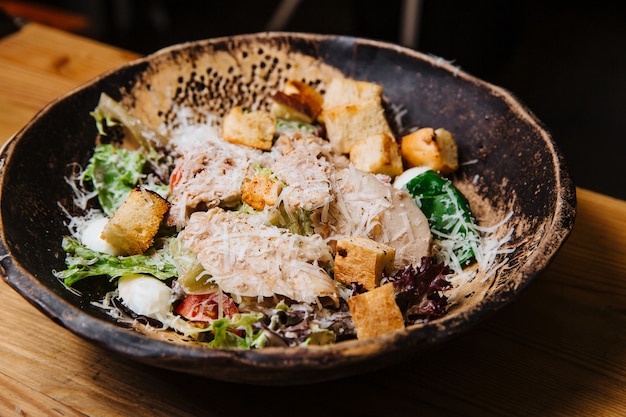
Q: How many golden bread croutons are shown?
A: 10